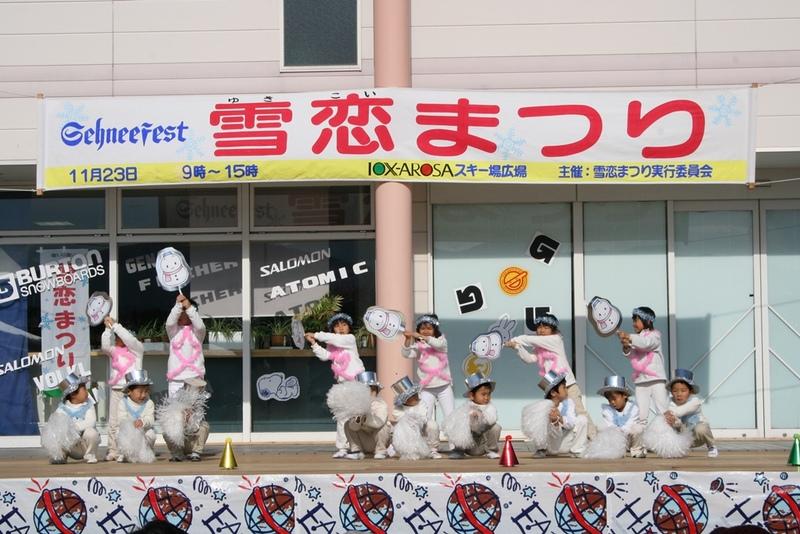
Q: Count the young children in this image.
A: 15